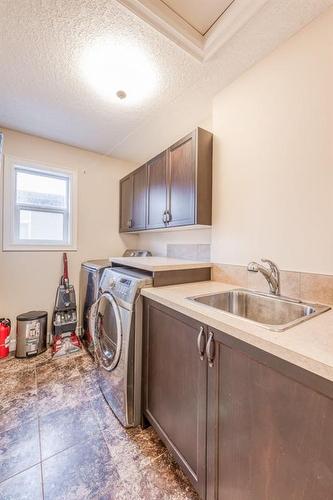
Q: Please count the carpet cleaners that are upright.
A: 1